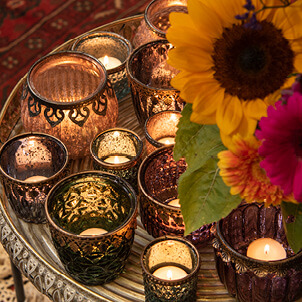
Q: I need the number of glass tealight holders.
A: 11